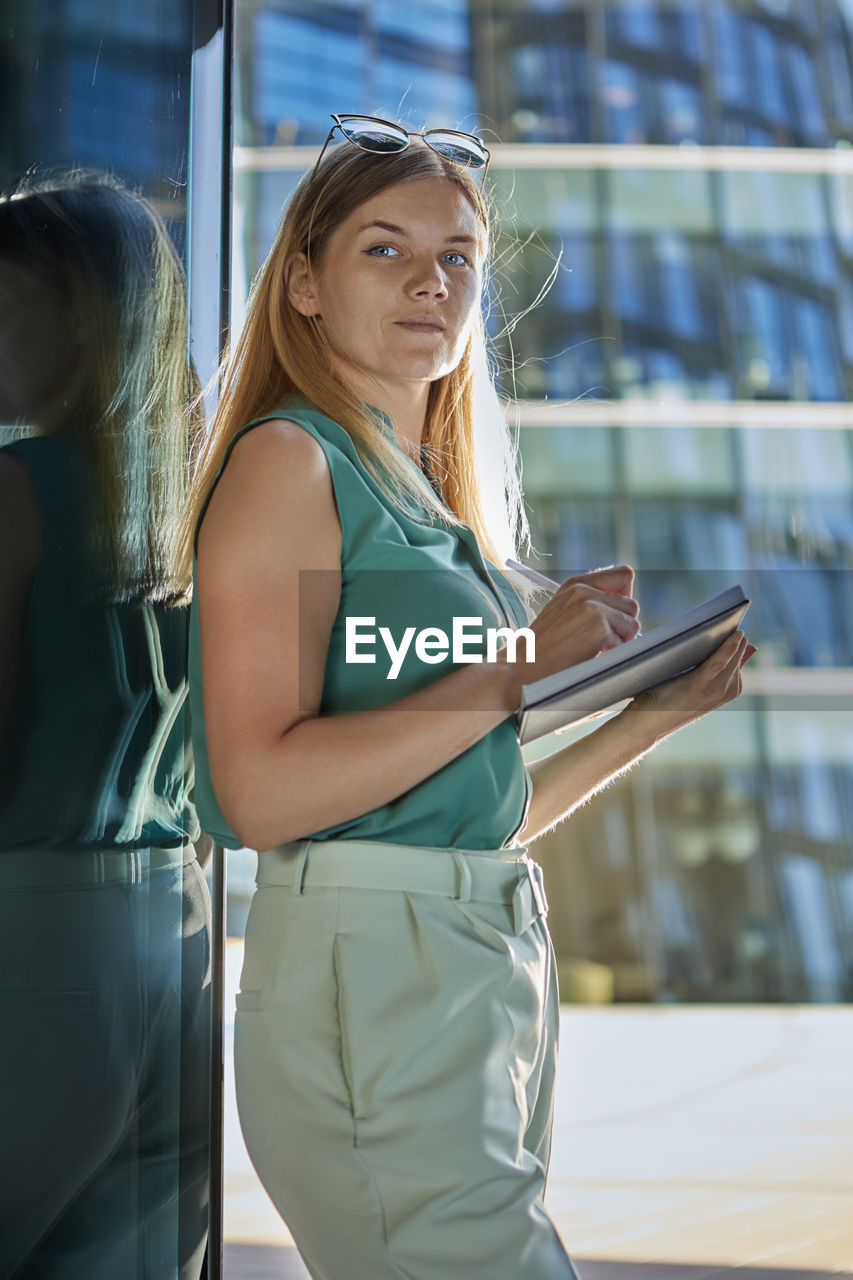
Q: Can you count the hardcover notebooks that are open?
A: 1